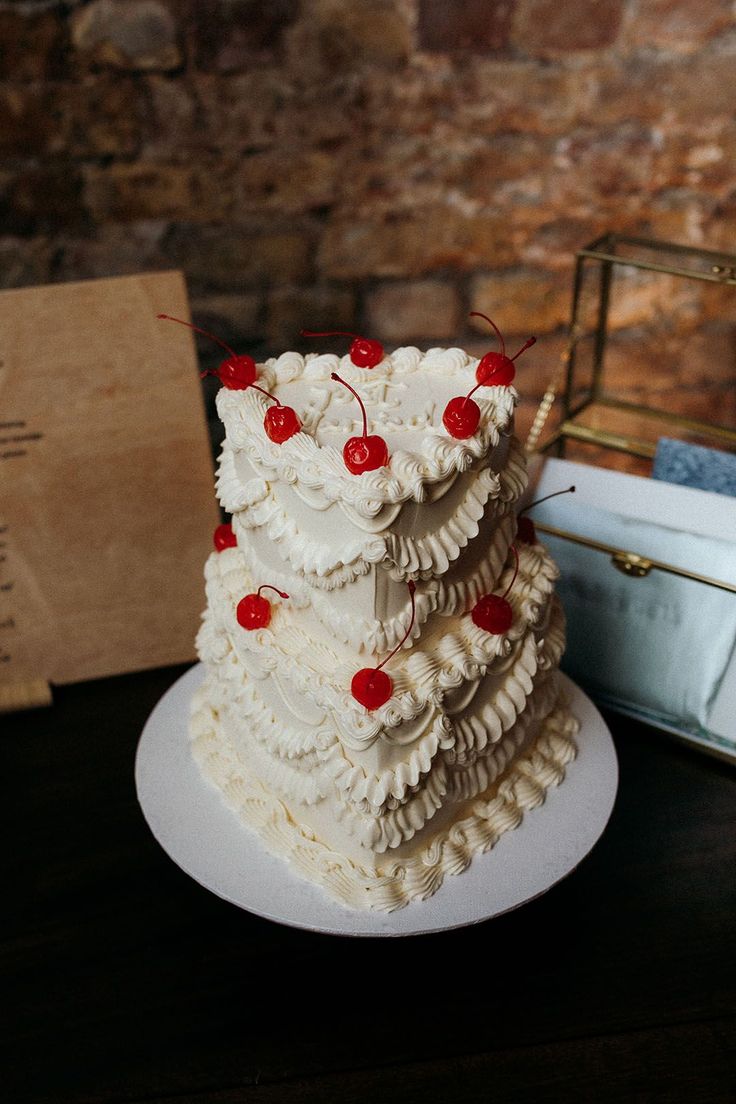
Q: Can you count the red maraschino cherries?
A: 11